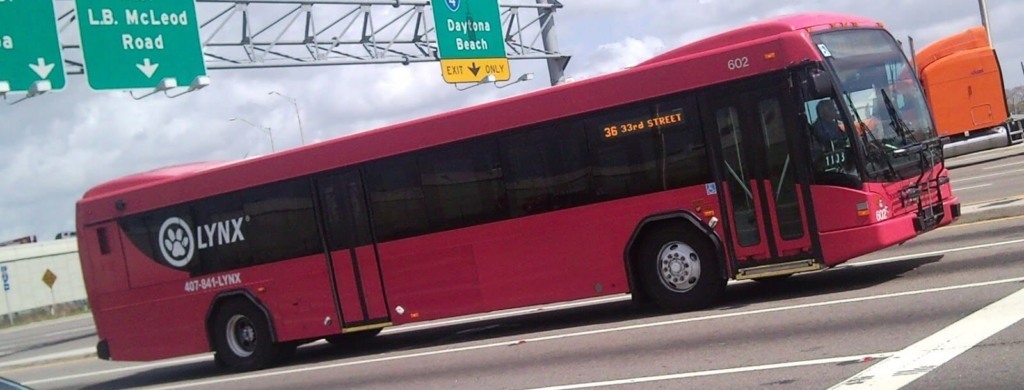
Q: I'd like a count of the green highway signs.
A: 3